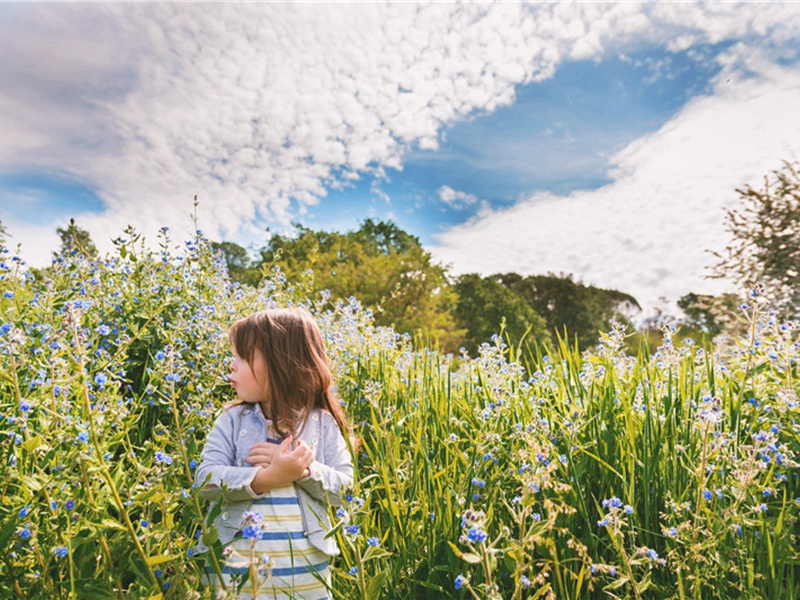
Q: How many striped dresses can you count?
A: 1